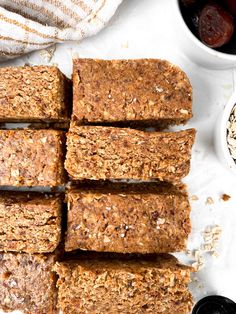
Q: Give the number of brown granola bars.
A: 8